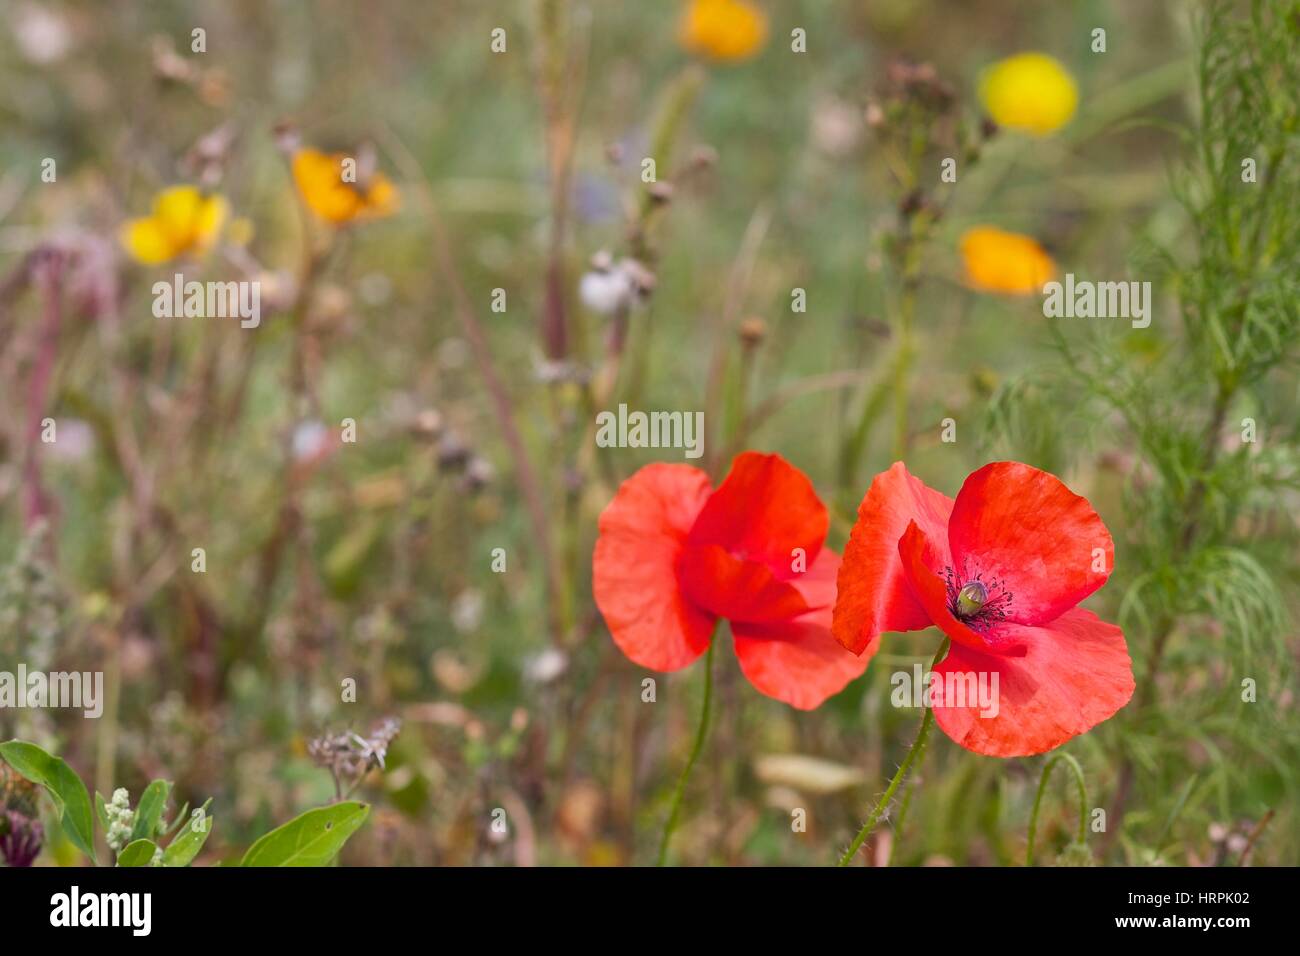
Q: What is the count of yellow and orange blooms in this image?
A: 5